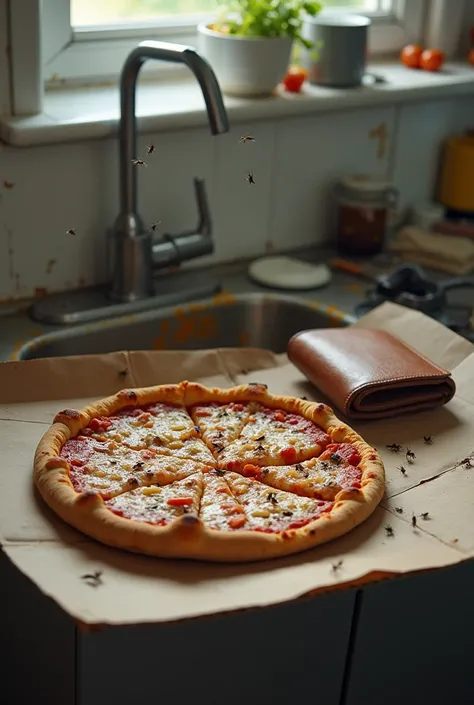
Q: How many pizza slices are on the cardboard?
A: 8